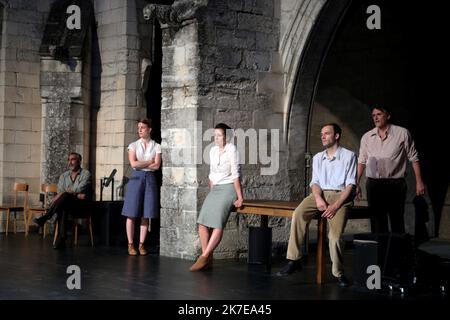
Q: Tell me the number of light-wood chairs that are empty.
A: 2